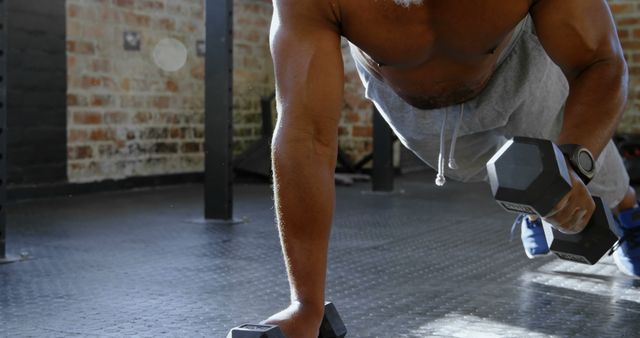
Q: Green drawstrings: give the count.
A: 0